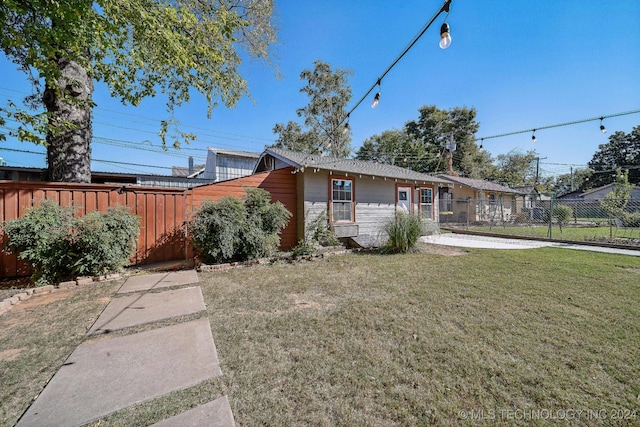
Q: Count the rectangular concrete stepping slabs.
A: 4